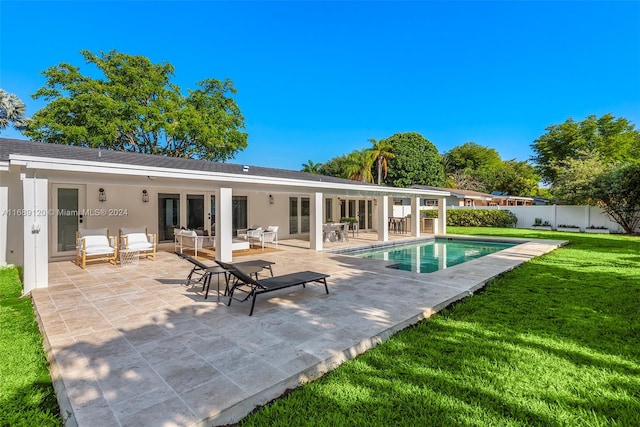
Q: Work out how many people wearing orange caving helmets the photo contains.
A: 0